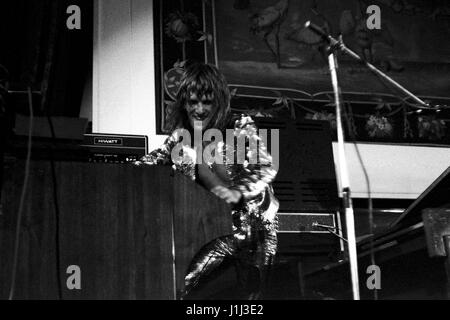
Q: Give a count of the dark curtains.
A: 1